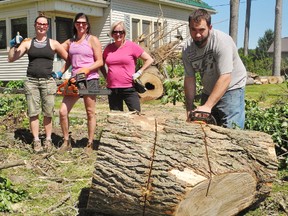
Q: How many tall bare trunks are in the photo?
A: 3